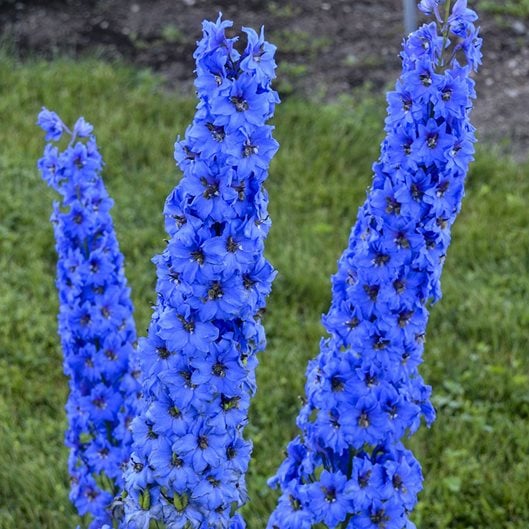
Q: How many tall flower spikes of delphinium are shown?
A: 3